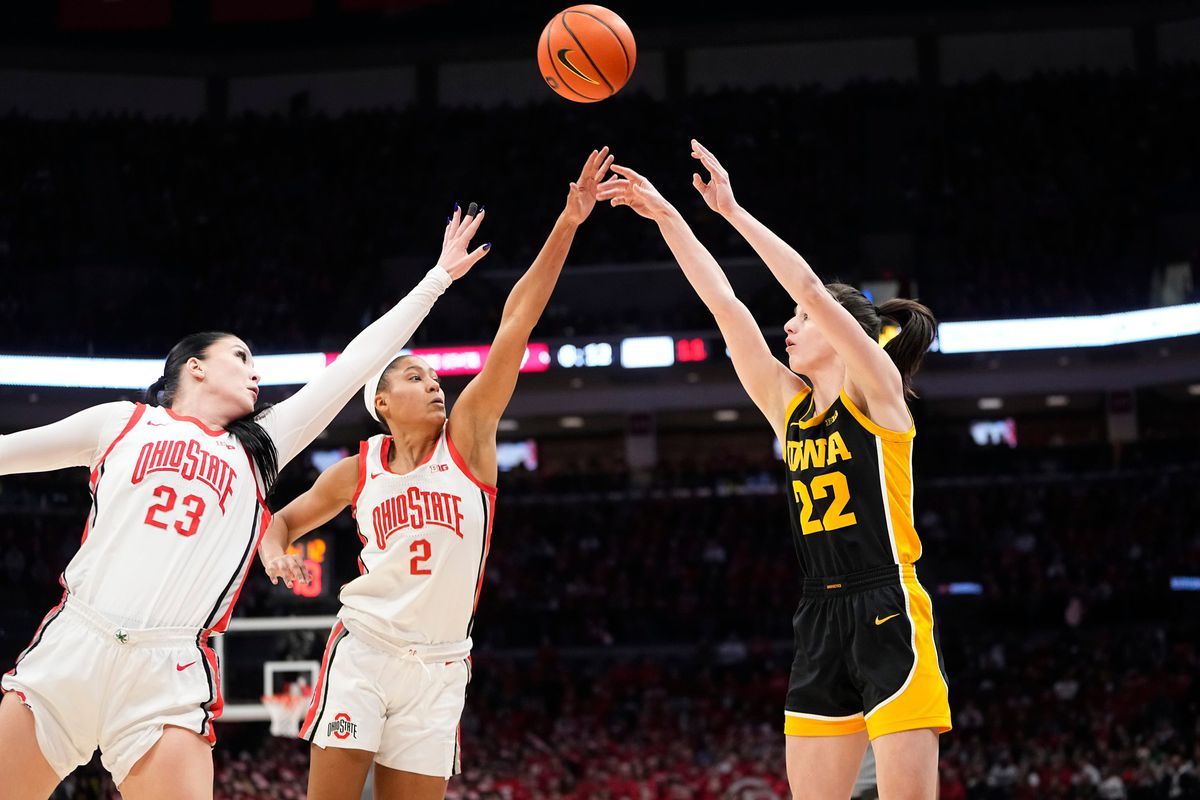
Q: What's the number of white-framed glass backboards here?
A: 1